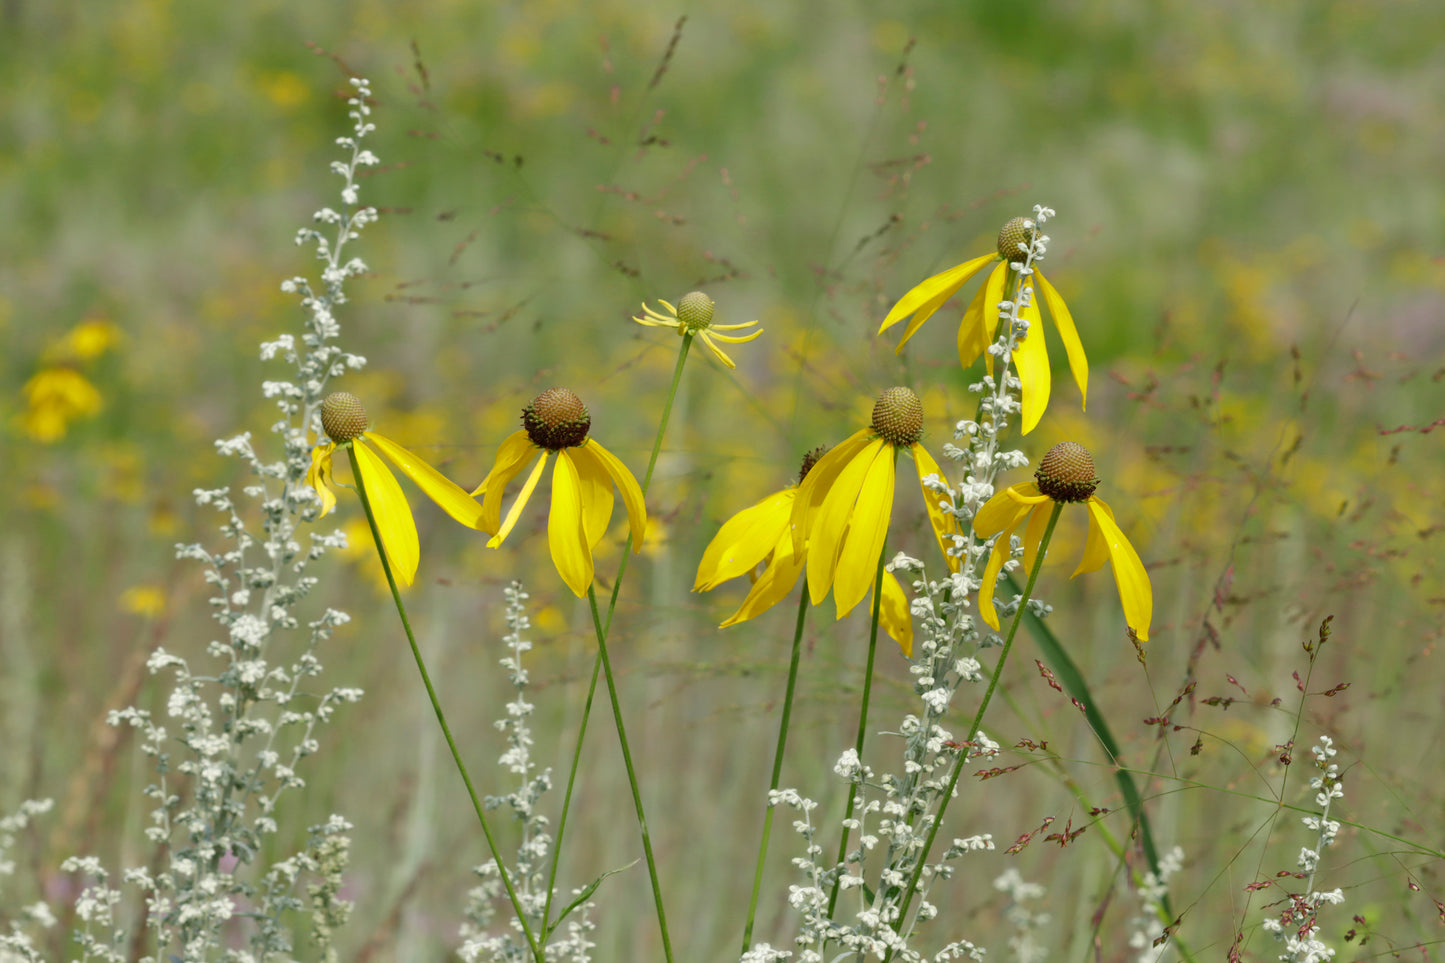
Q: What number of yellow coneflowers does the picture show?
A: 7